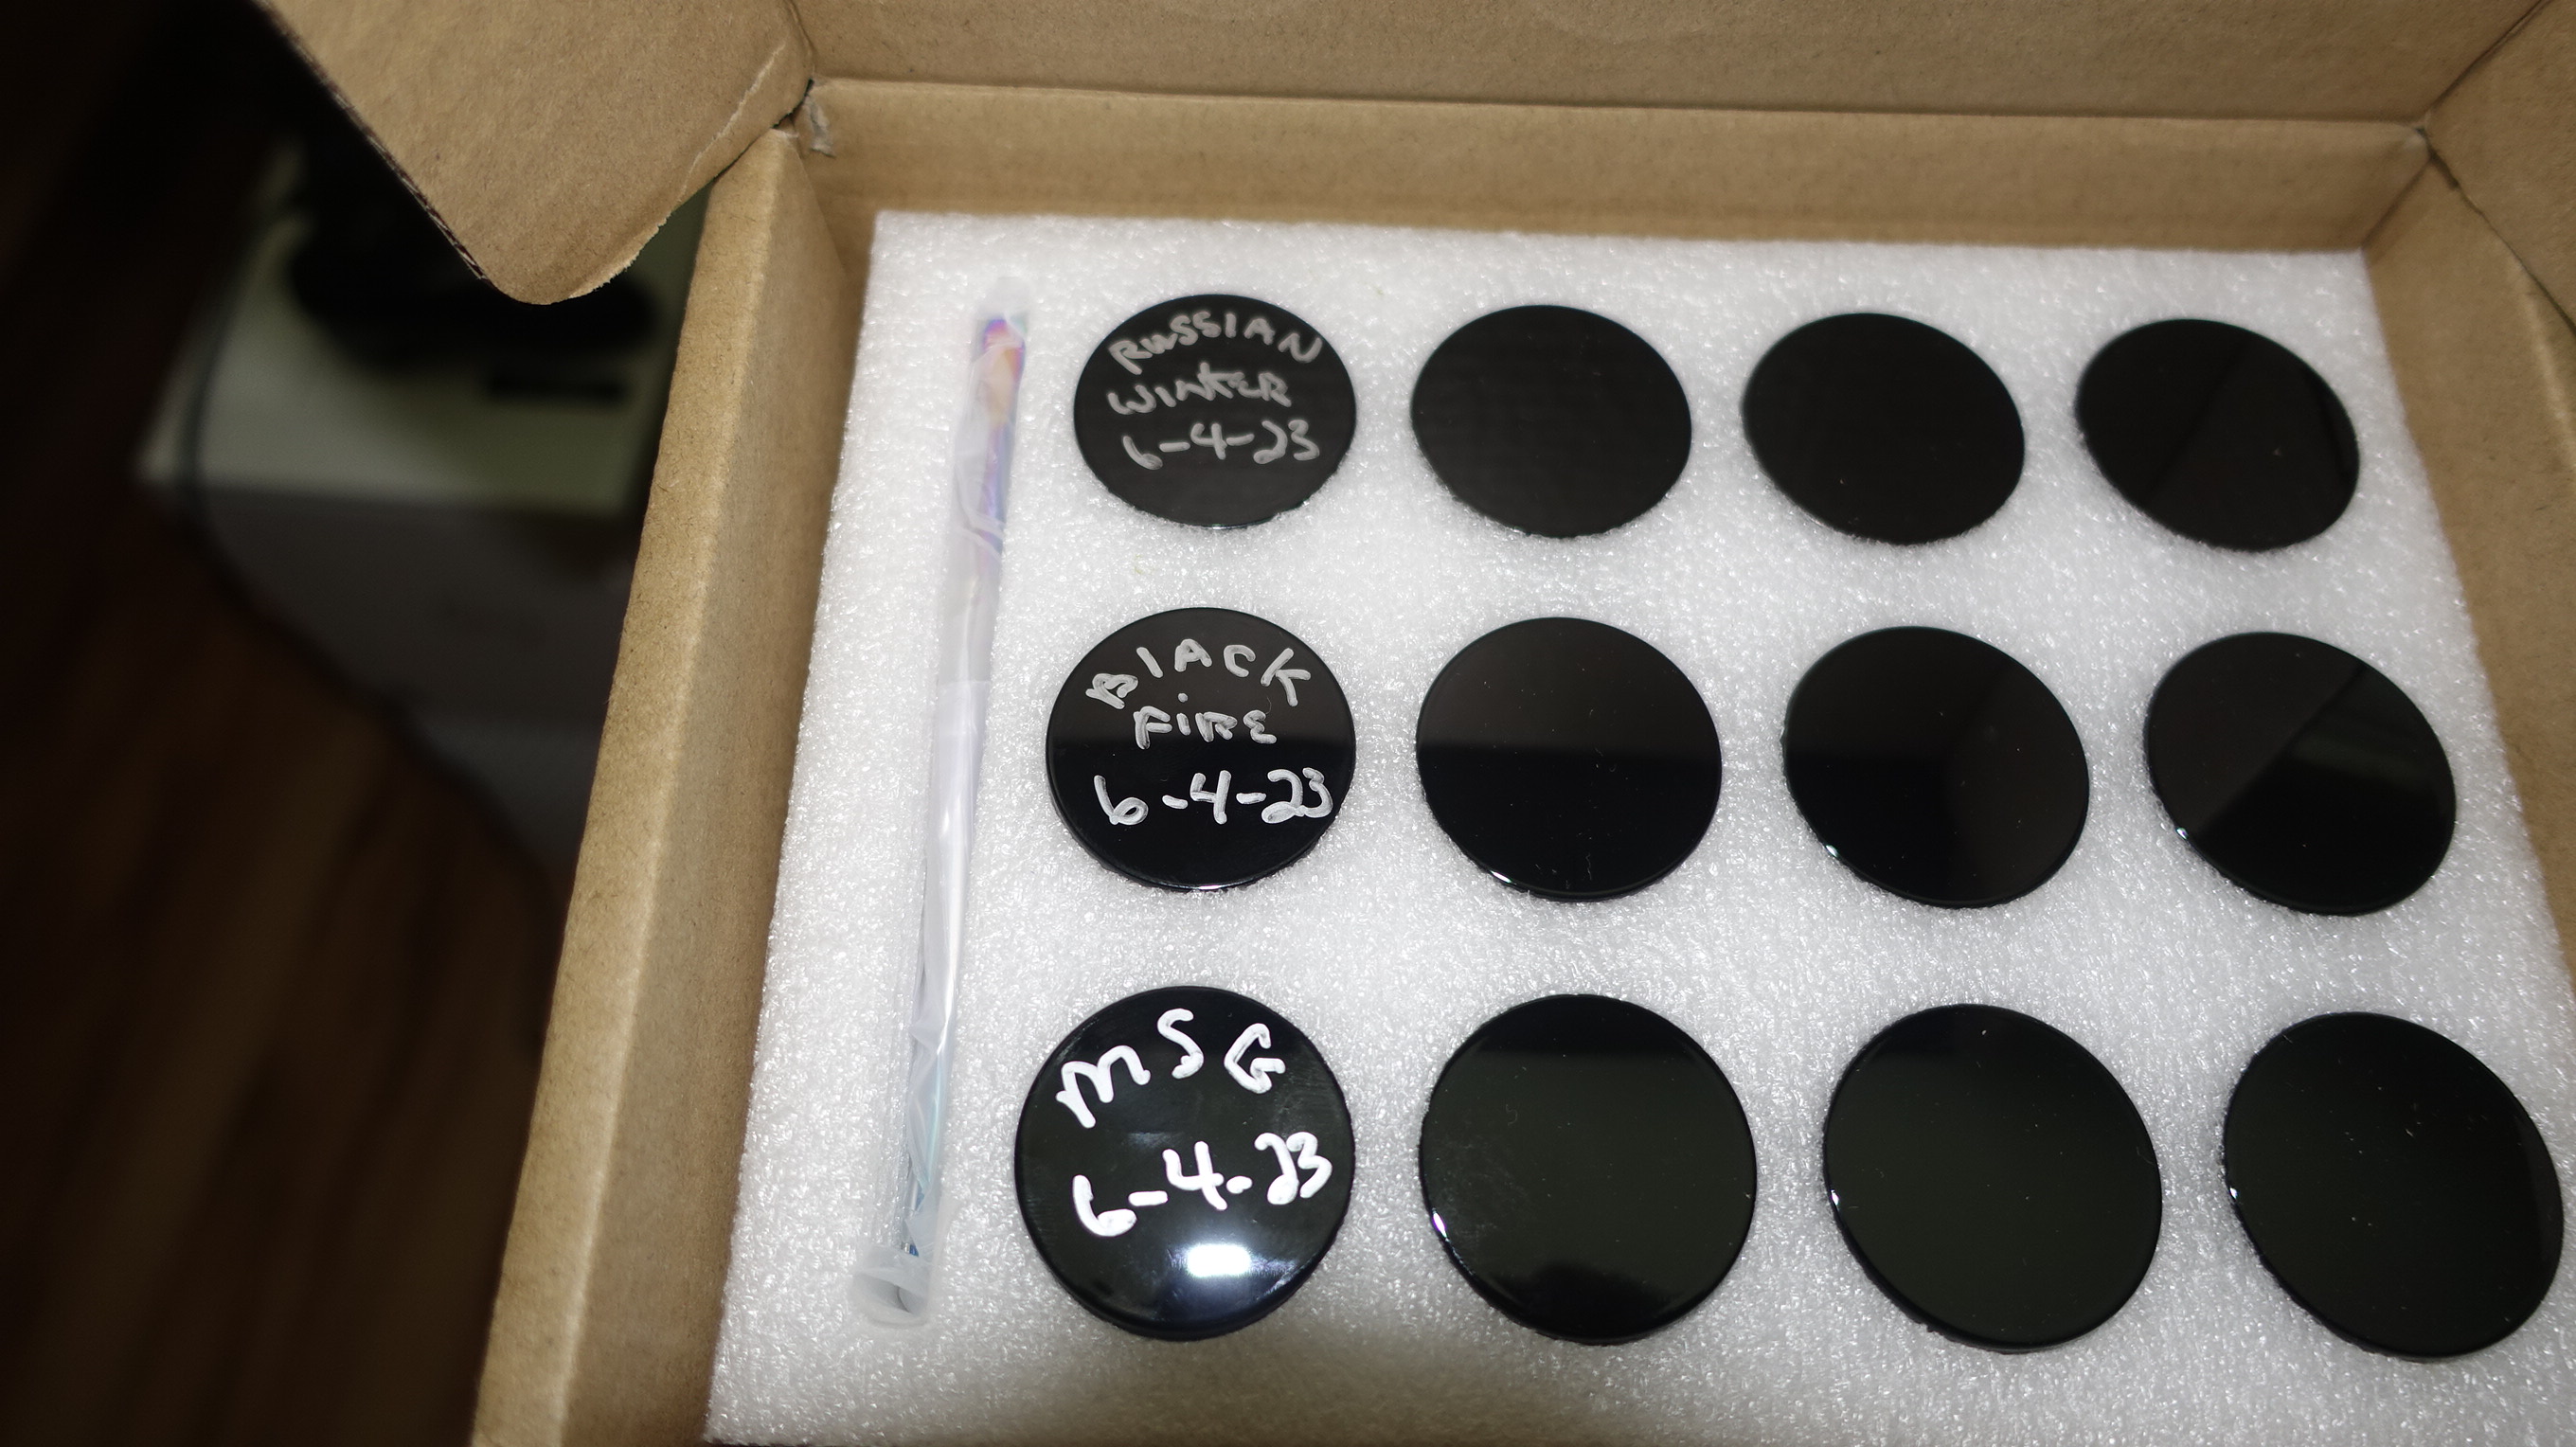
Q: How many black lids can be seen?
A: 12